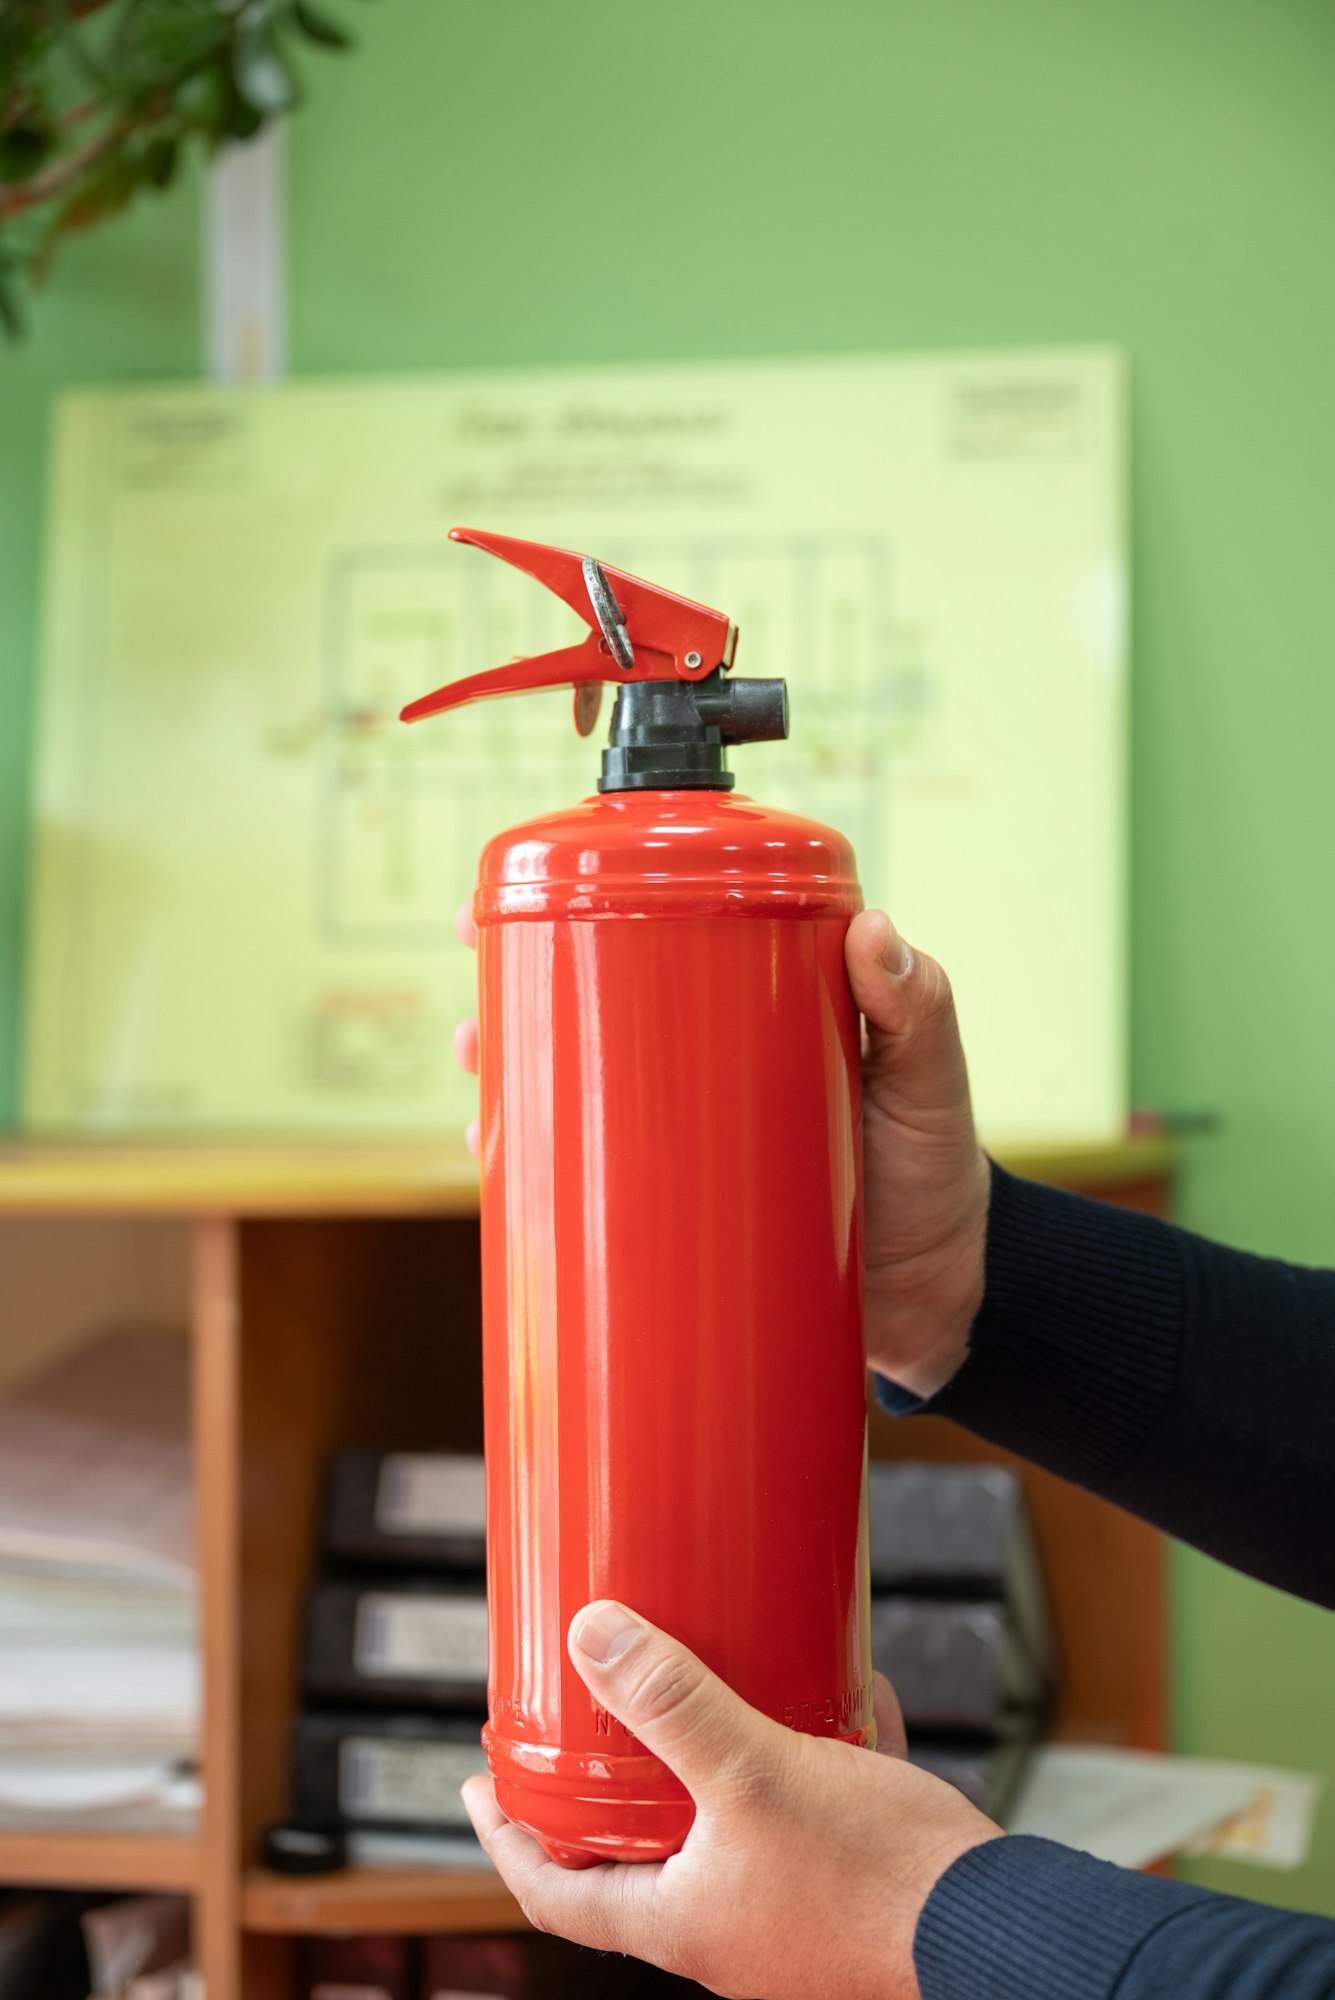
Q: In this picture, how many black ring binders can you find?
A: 3